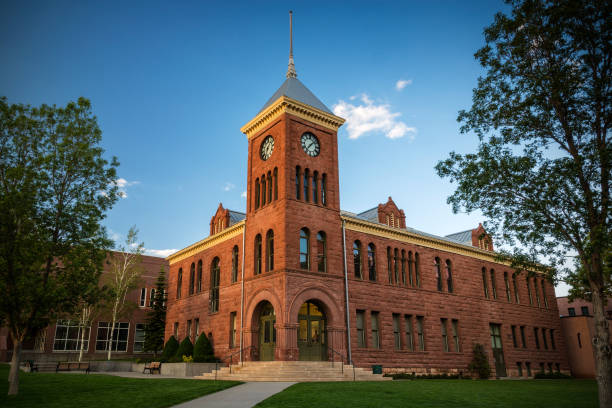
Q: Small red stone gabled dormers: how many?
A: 3